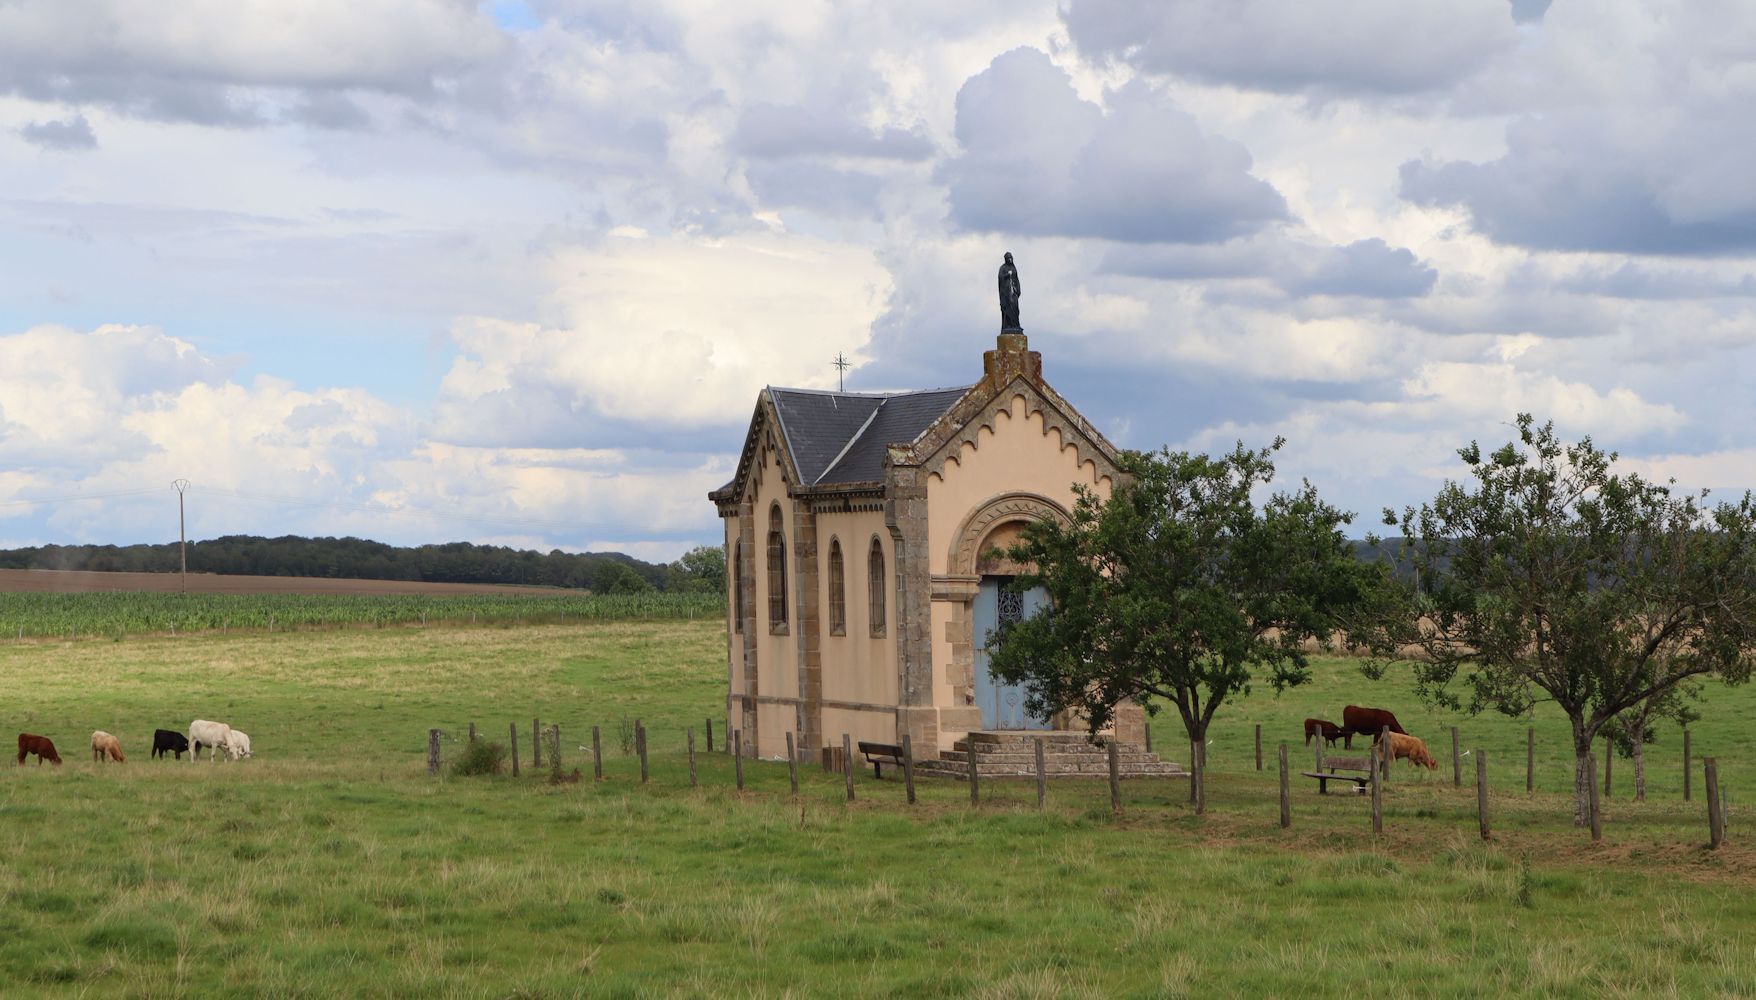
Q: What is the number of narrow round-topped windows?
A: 4